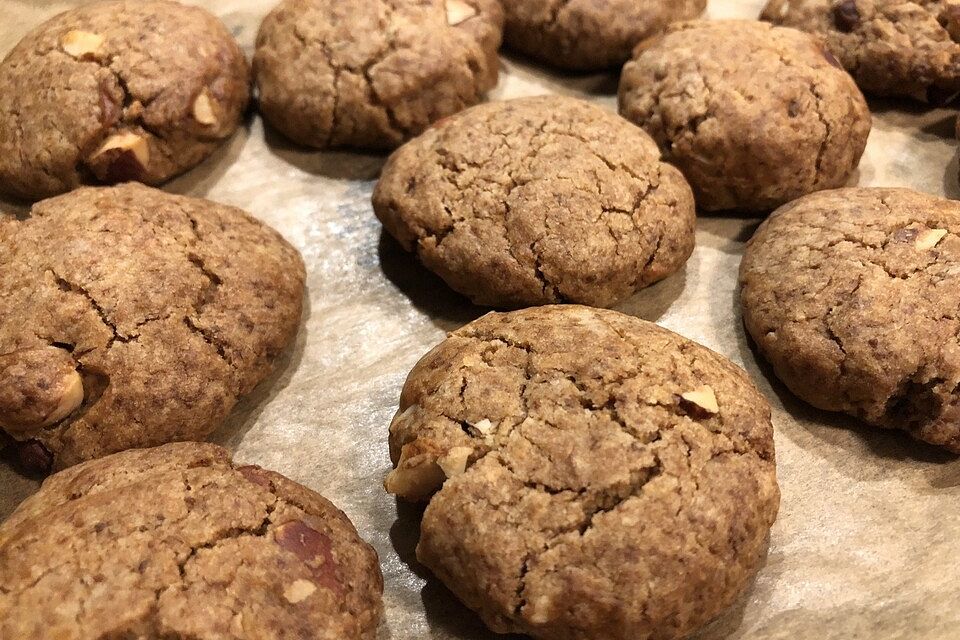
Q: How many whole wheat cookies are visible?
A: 10